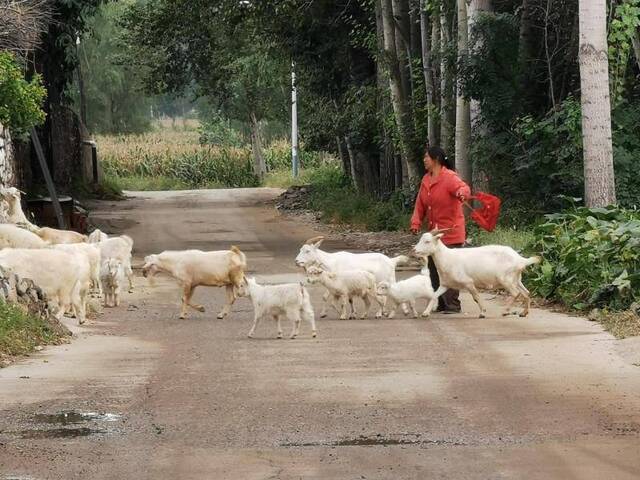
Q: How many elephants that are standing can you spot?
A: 0